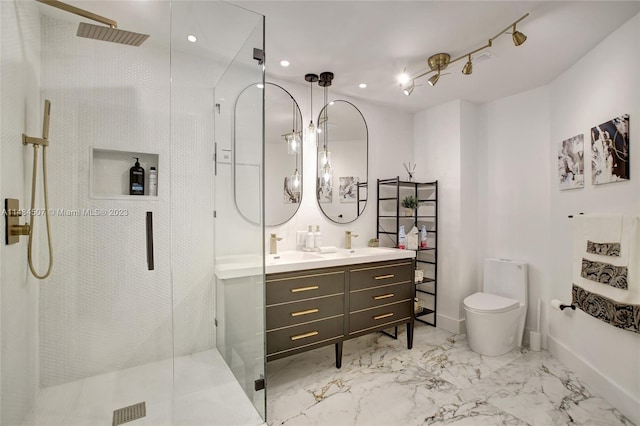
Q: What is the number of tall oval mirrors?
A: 2